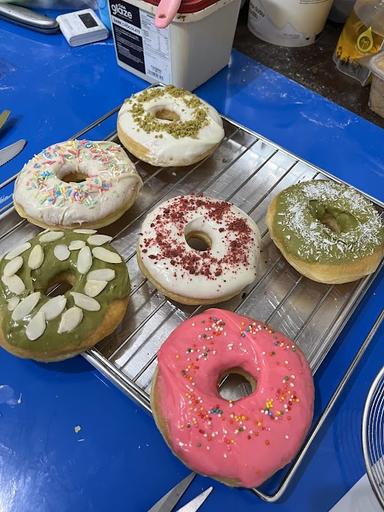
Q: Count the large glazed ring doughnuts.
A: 6